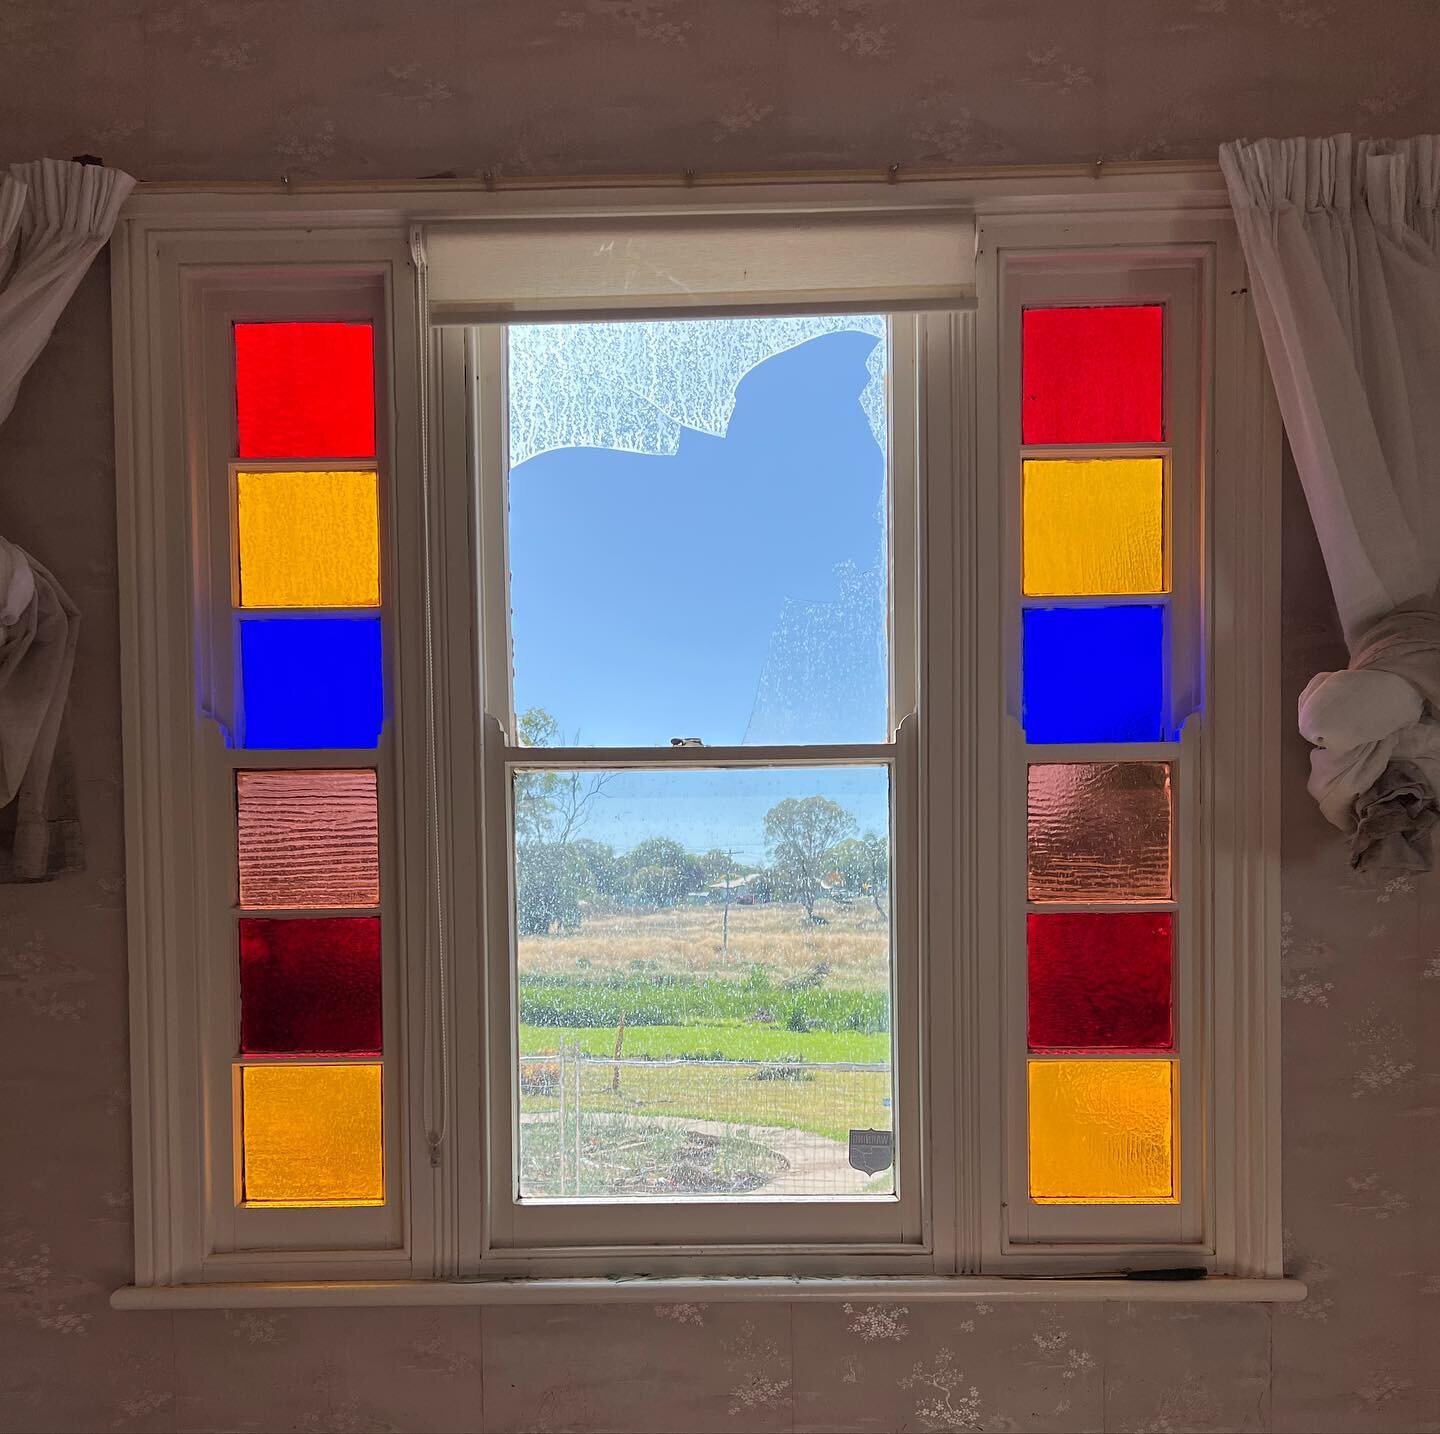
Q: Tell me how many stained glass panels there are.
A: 12